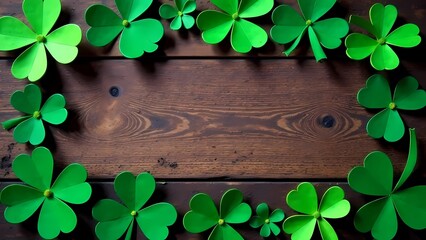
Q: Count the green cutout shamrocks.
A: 14